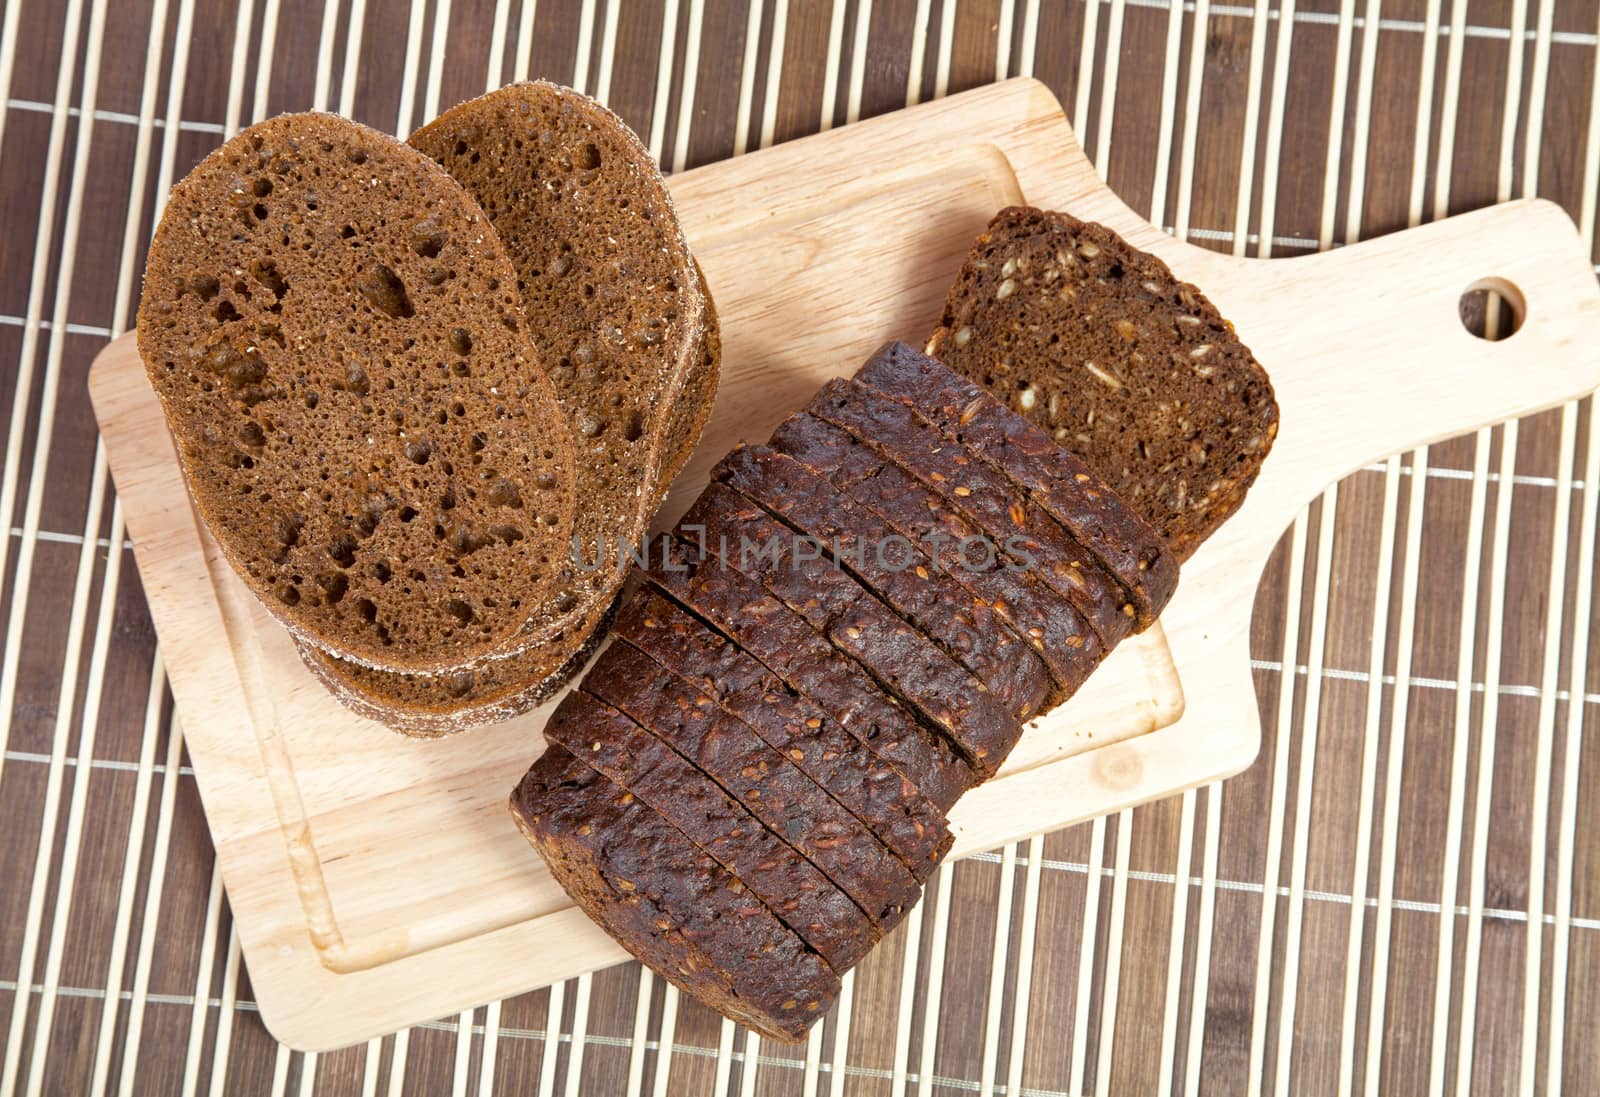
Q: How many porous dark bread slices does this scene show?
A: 3